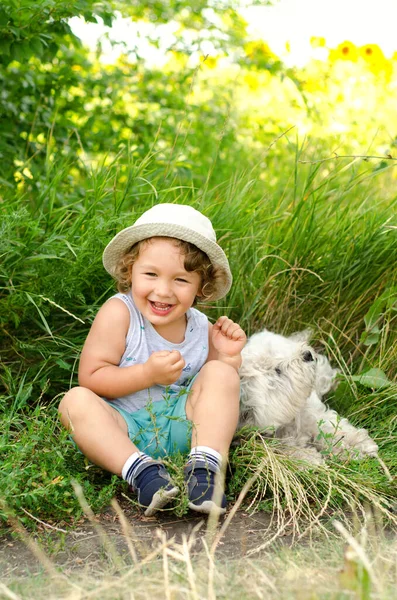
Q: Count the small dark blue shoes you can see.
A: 2